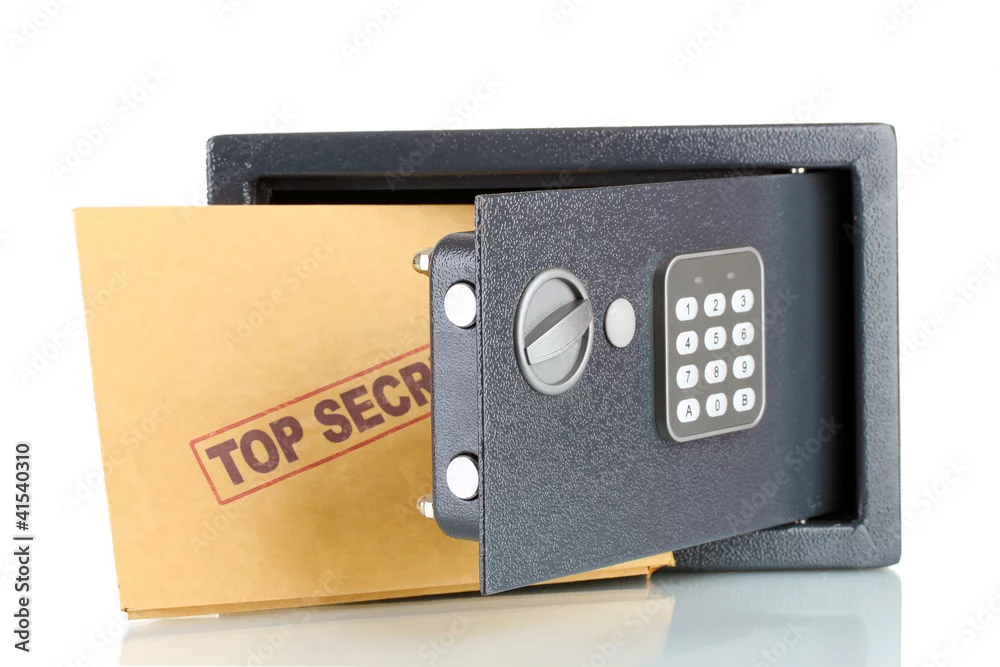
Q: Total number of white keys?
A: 12